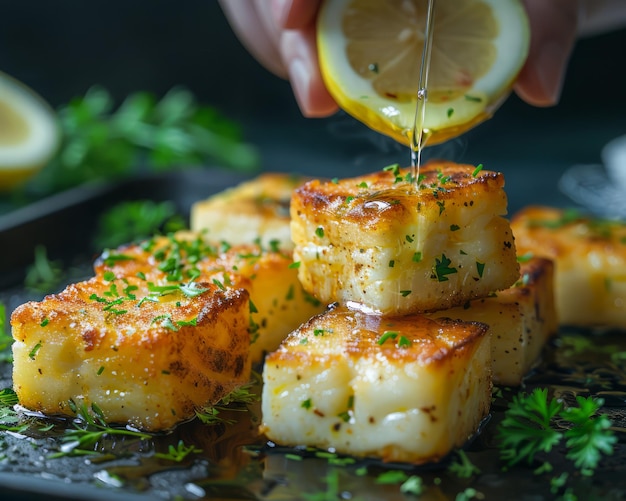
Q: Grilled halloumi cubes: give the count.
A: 7